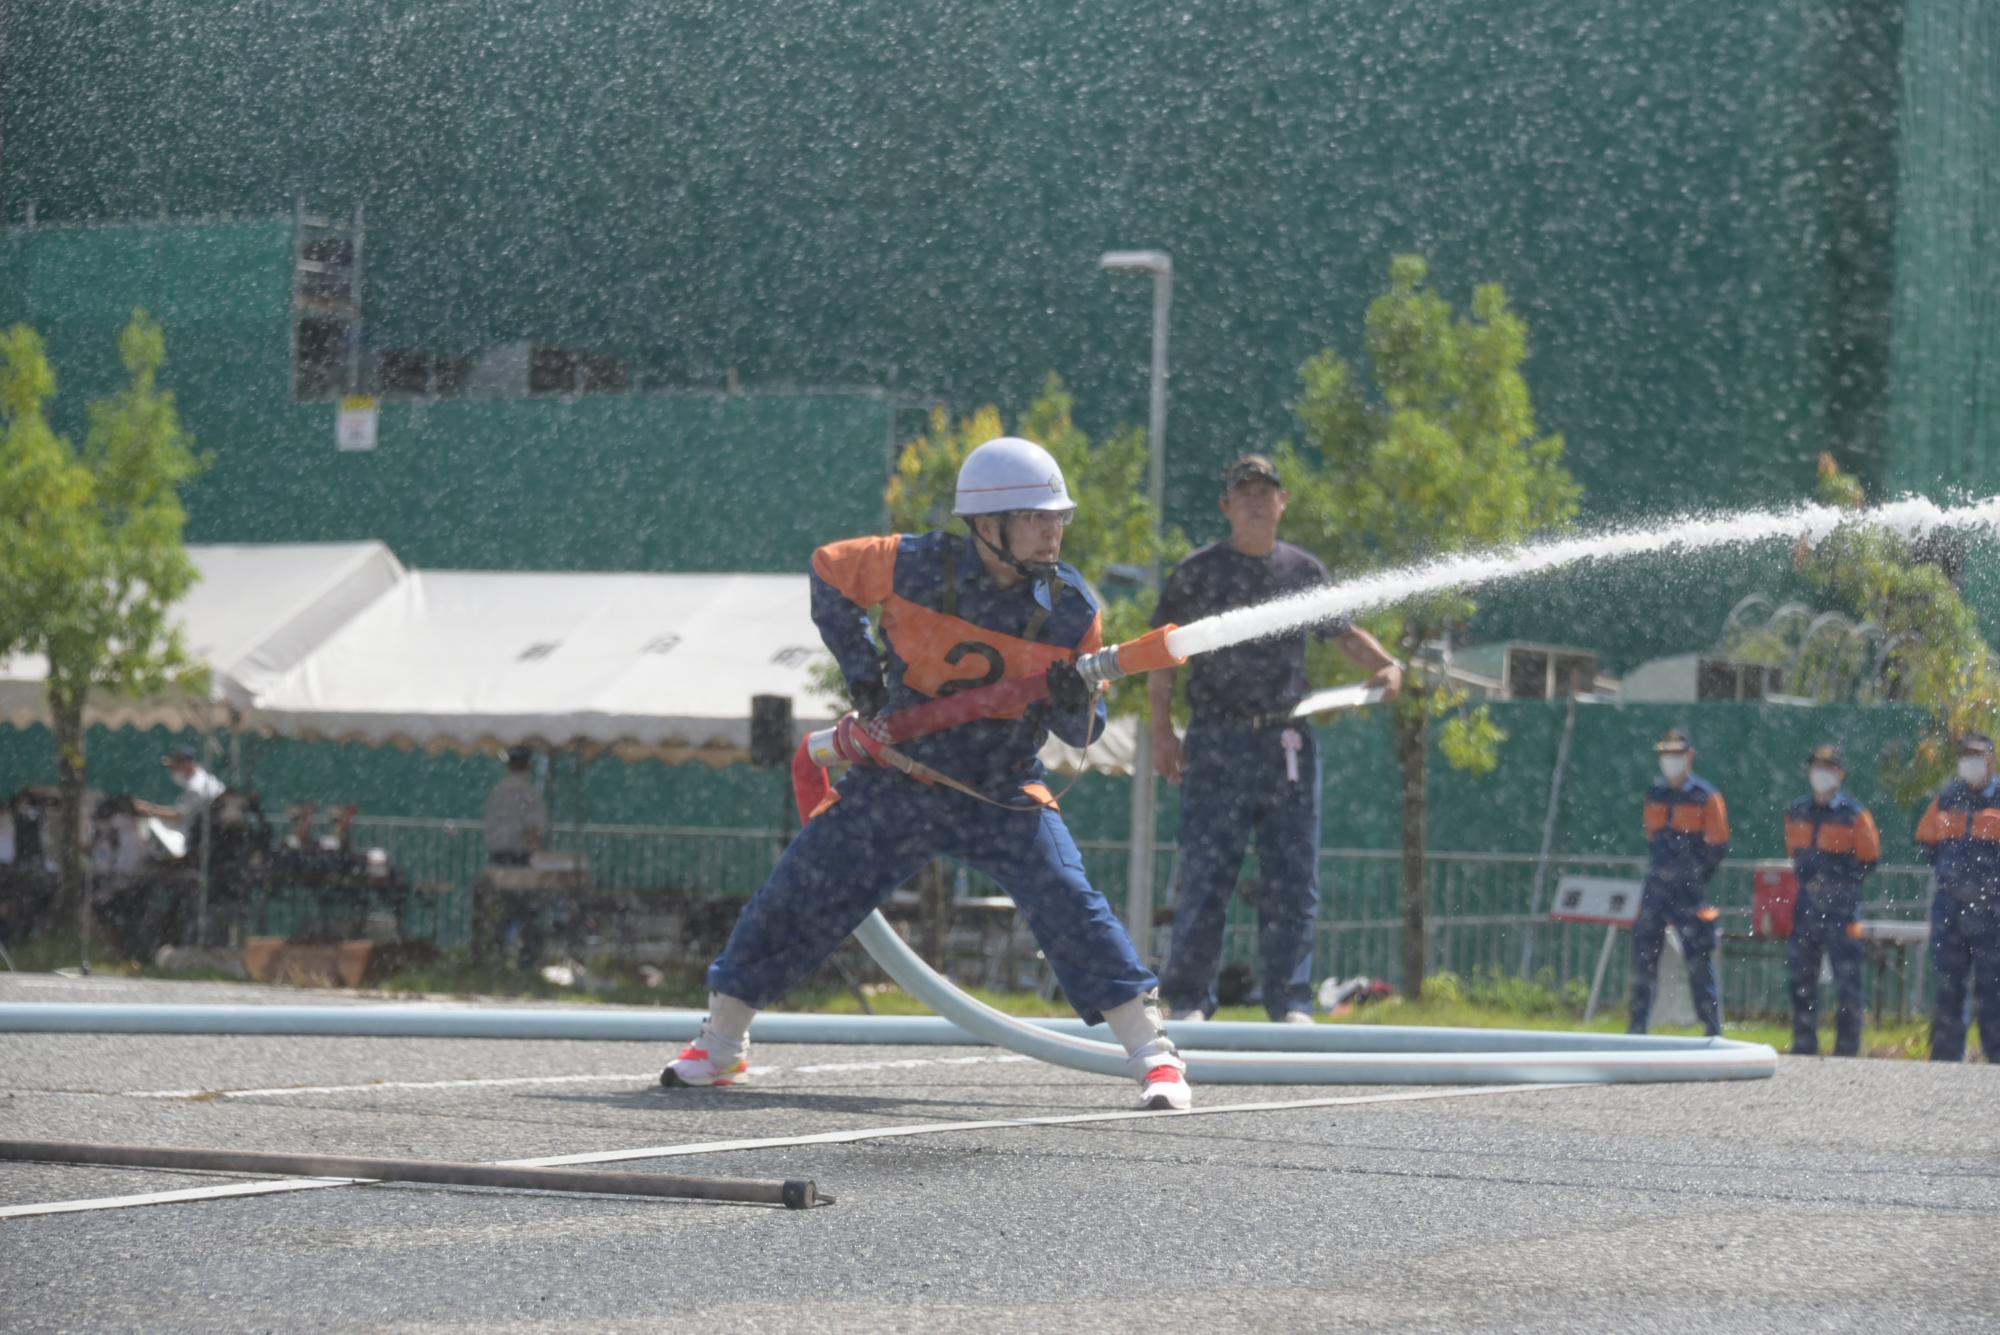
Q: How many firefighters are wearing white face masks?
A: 3